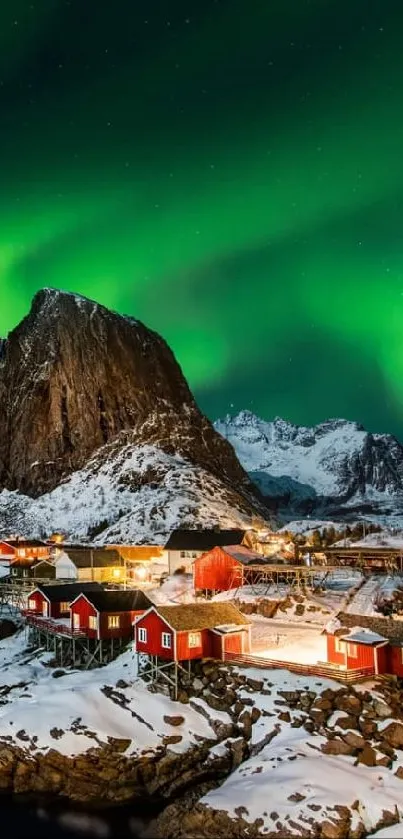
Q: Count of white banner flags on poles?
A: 0